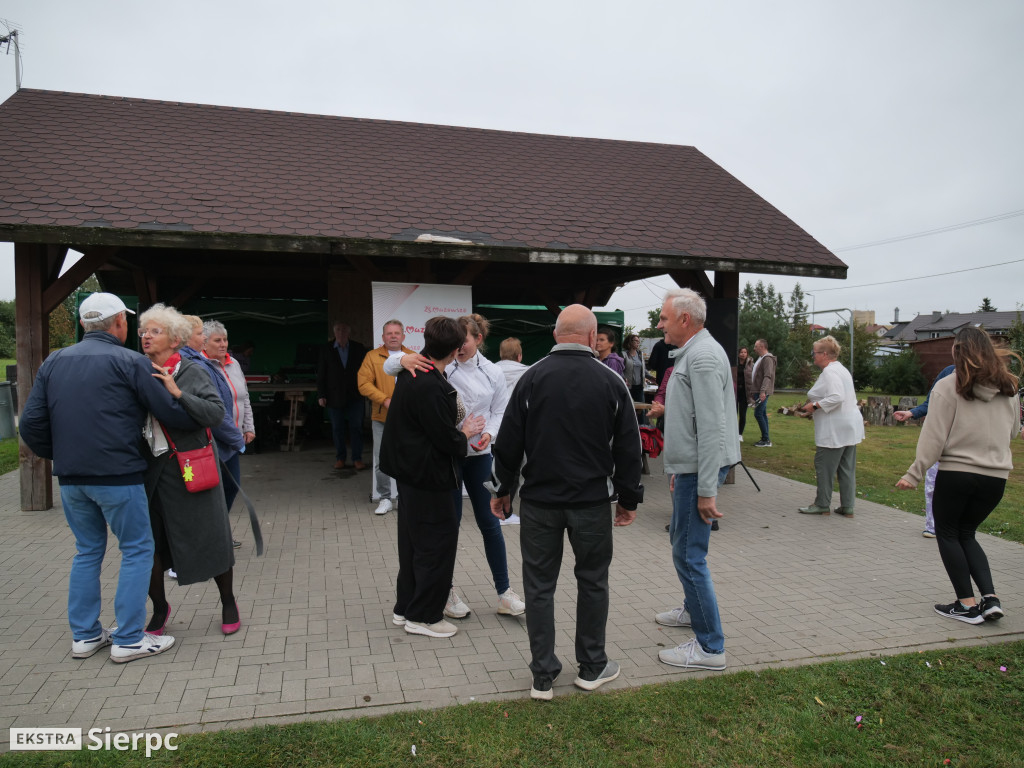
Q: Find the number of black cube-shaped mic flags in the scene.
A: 0